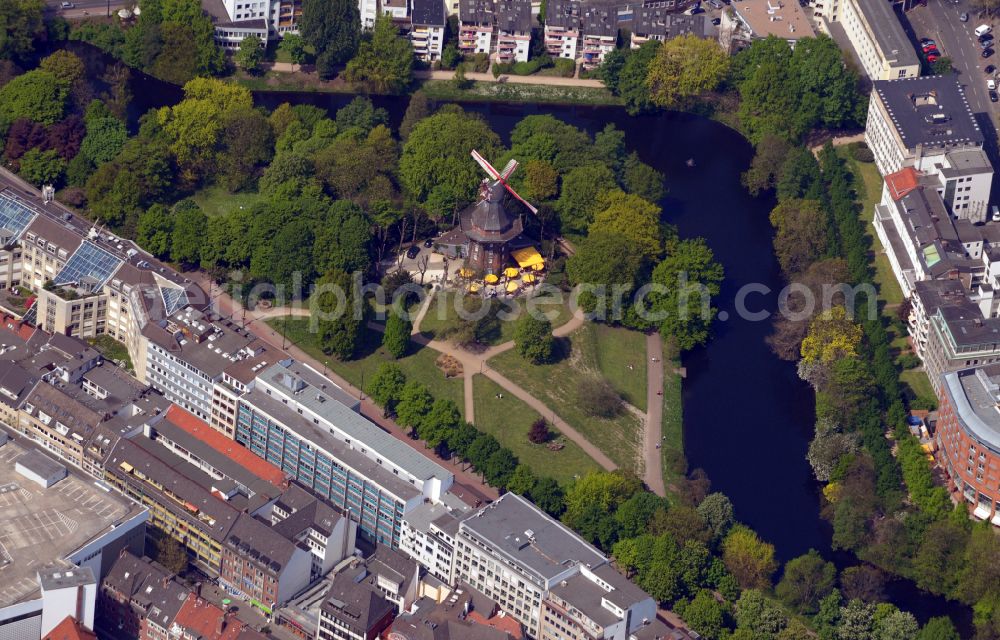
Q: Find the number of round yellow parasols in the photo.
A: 7